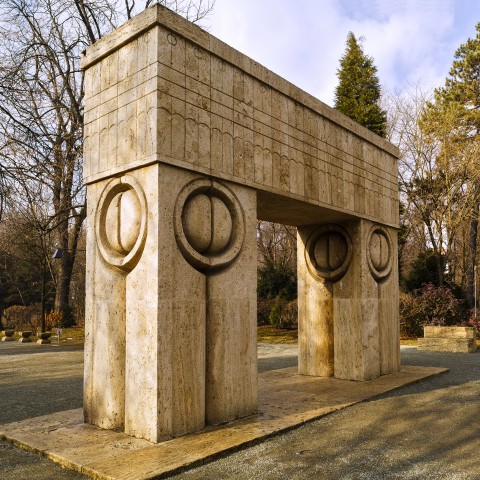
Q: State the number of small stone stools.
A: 3